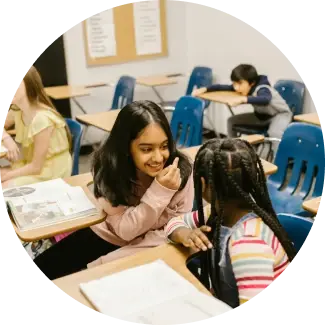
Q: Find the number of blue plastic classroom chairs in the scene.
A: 7